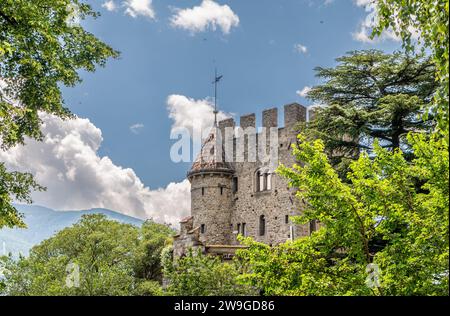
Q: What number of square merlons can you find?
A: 5